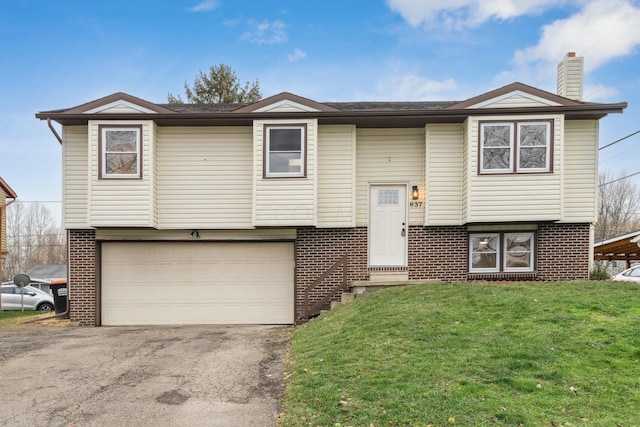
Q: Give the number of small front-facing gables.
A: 3